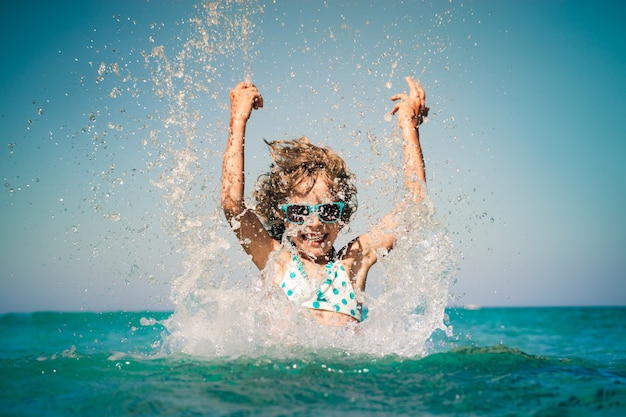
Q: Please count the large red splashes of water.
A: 0